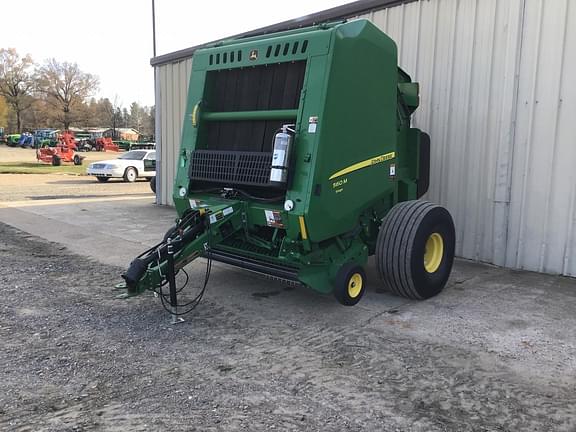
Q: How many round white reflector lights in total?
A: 2